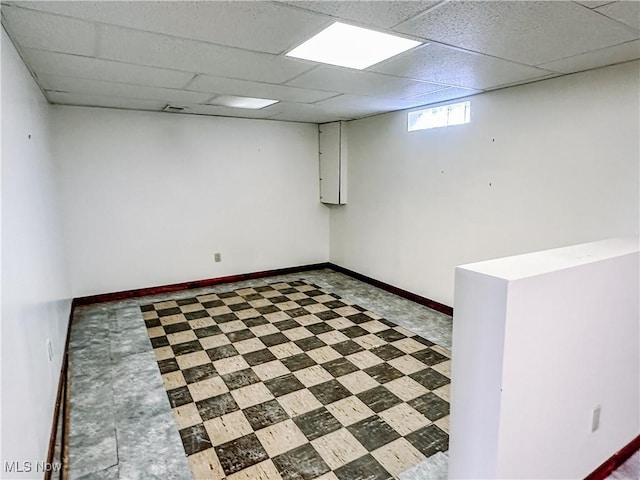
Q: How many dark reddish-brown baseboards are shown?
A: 4